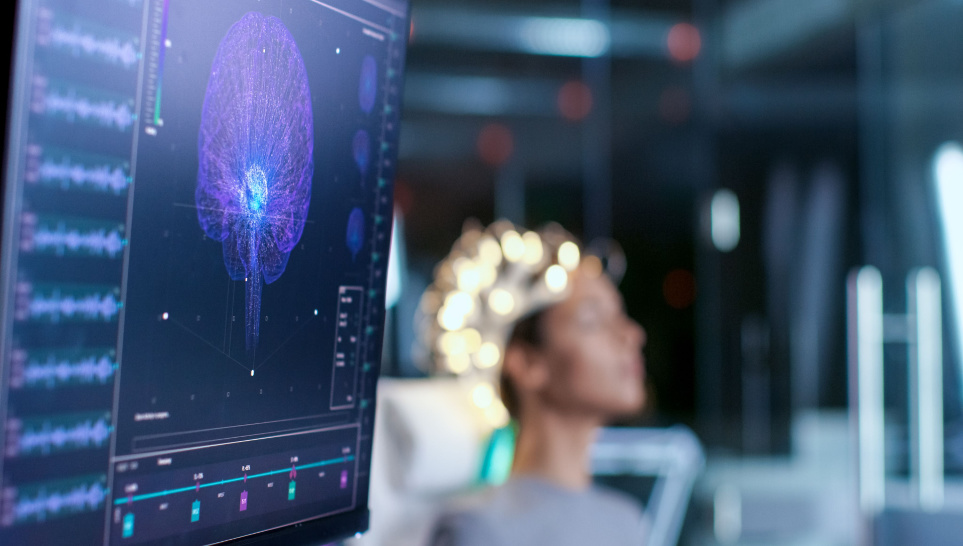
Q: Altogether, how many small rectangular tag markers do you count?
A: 5